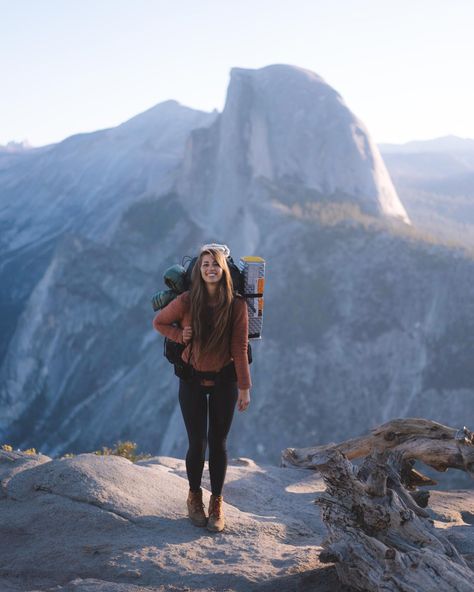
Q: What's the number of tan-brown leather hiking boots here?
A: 2